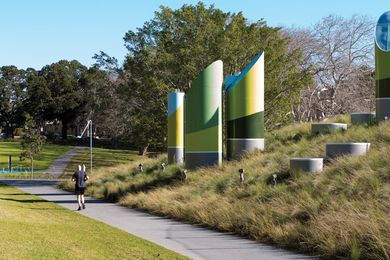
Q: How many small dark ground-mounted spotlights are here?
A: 5